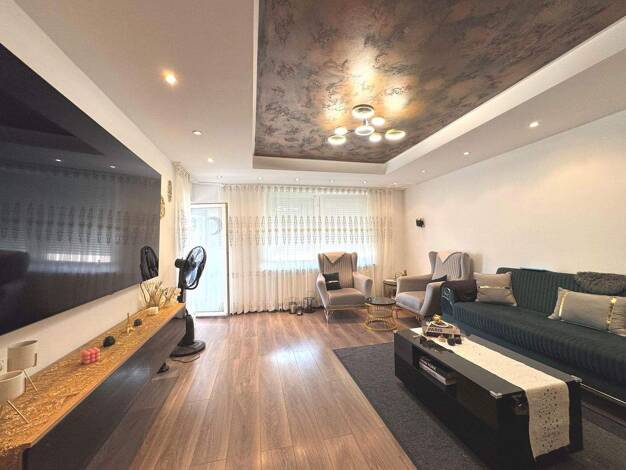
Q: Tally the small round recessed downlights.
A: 12